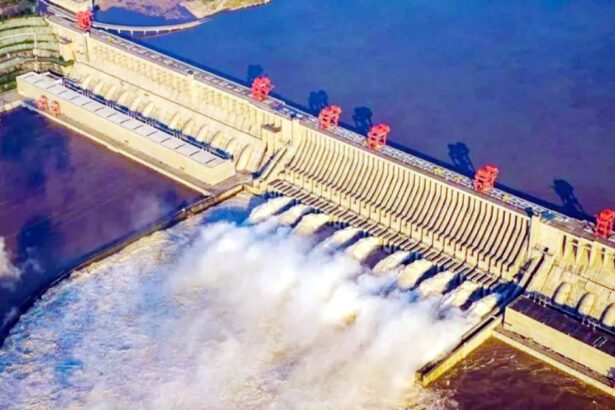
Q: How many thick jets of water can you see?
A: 10